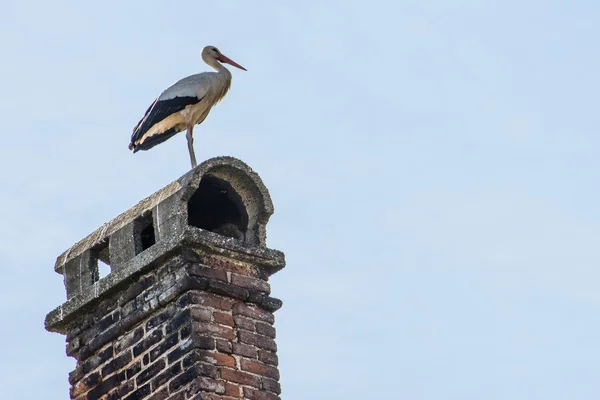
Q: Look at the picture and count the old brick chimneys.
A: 1